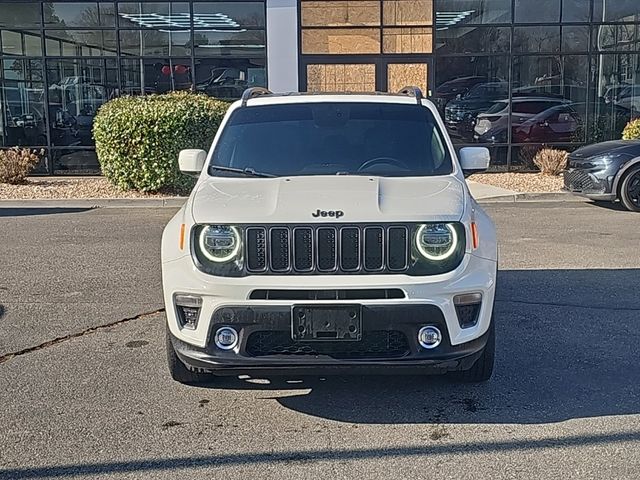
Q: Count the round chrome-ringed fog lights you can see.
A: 2